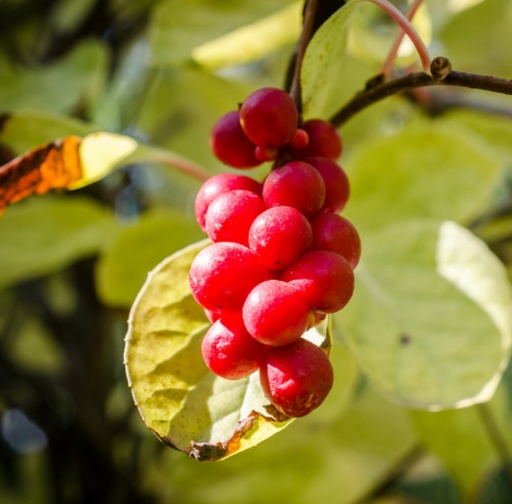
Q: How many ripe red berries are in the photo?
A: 14